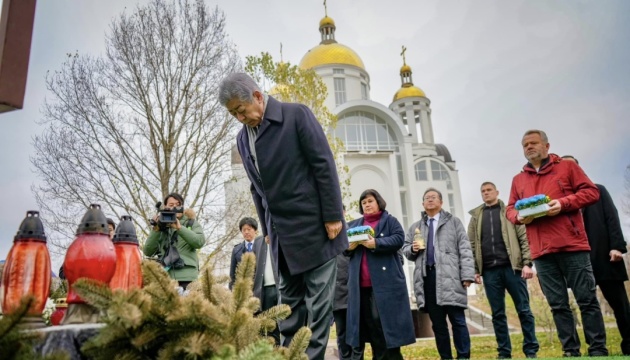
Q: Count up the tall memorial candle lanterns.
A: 3